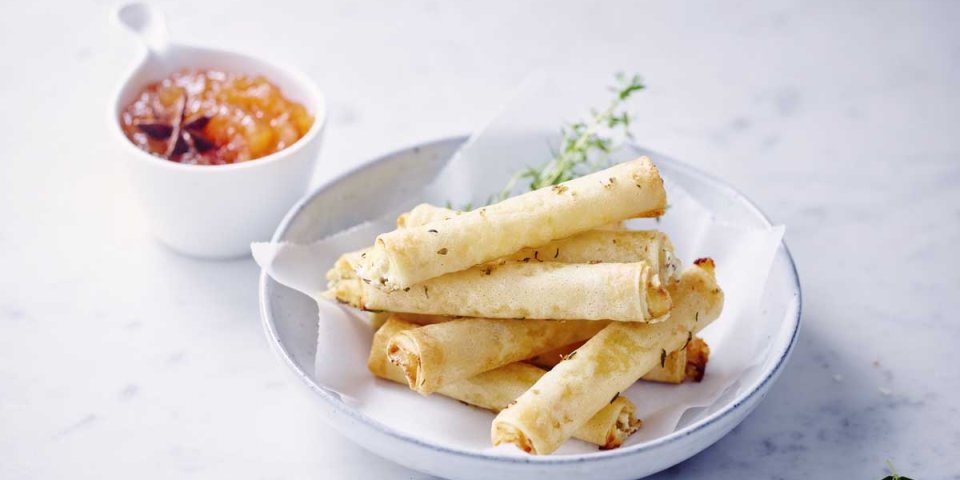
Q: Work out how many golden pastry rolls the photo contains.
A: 8